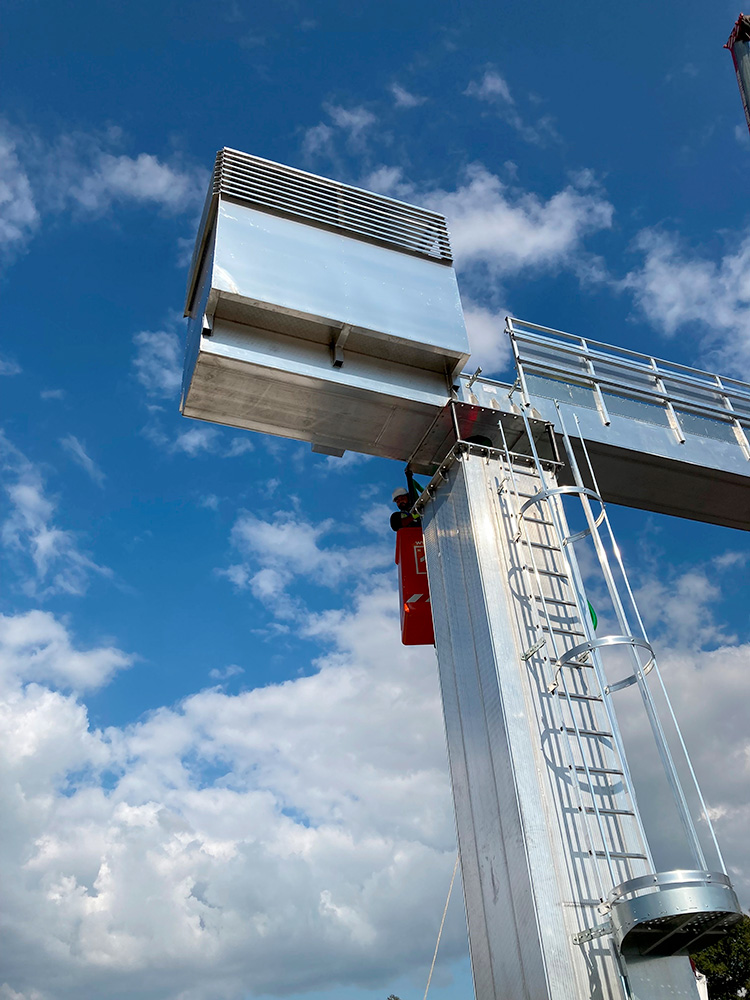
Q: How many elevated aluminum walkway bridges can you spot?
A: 1